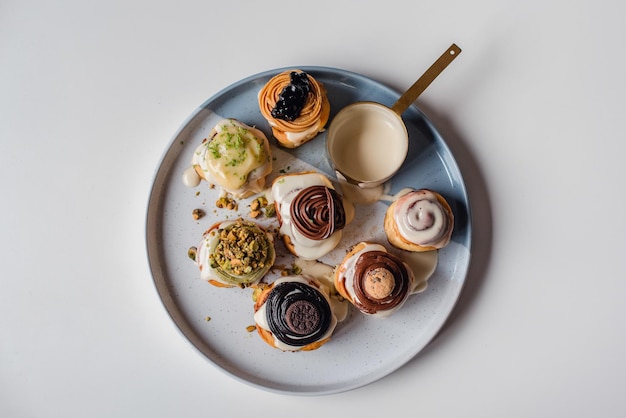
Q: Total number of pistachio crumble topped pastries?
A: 1